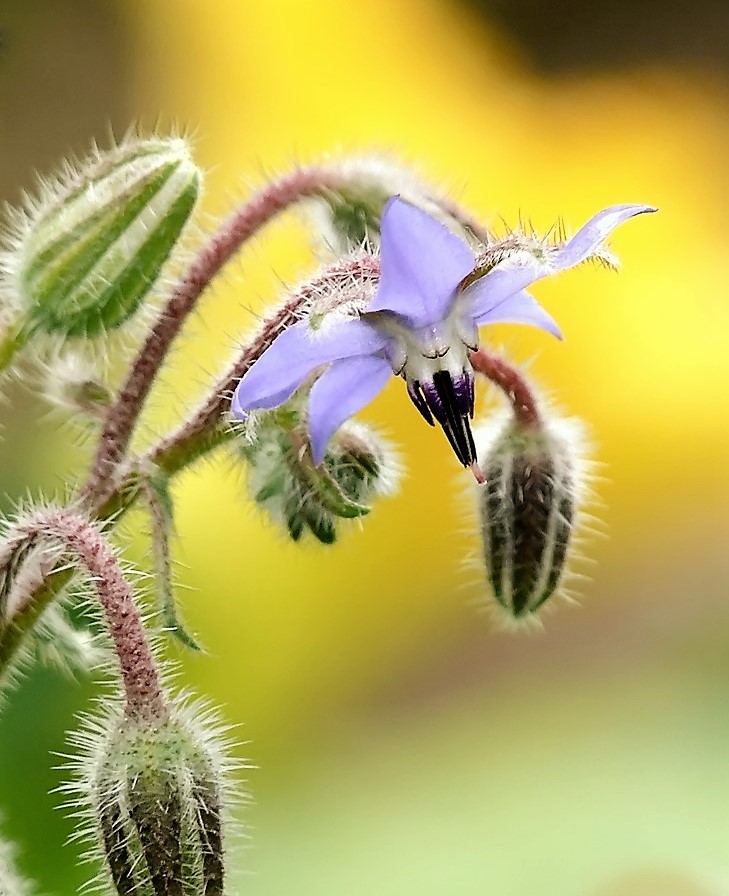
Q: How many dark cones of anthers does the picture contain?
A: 1